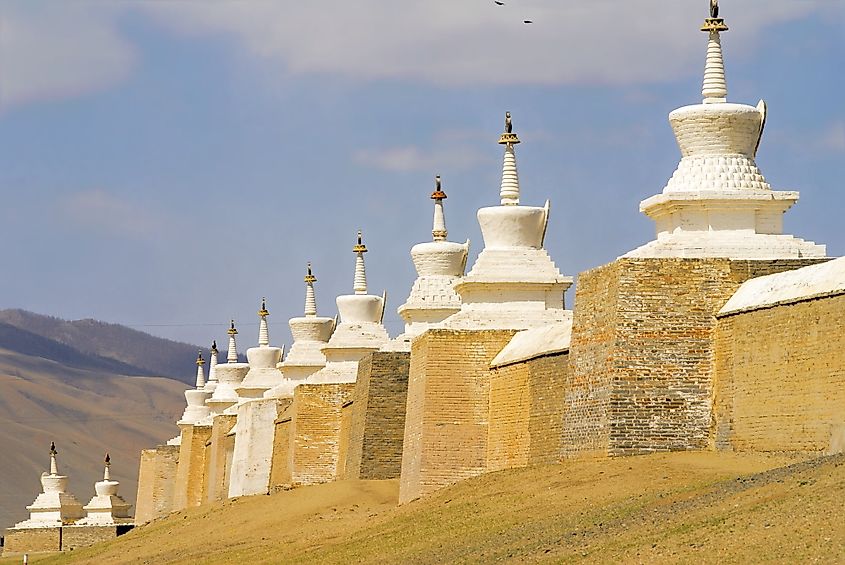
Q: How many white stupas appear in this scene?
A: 11